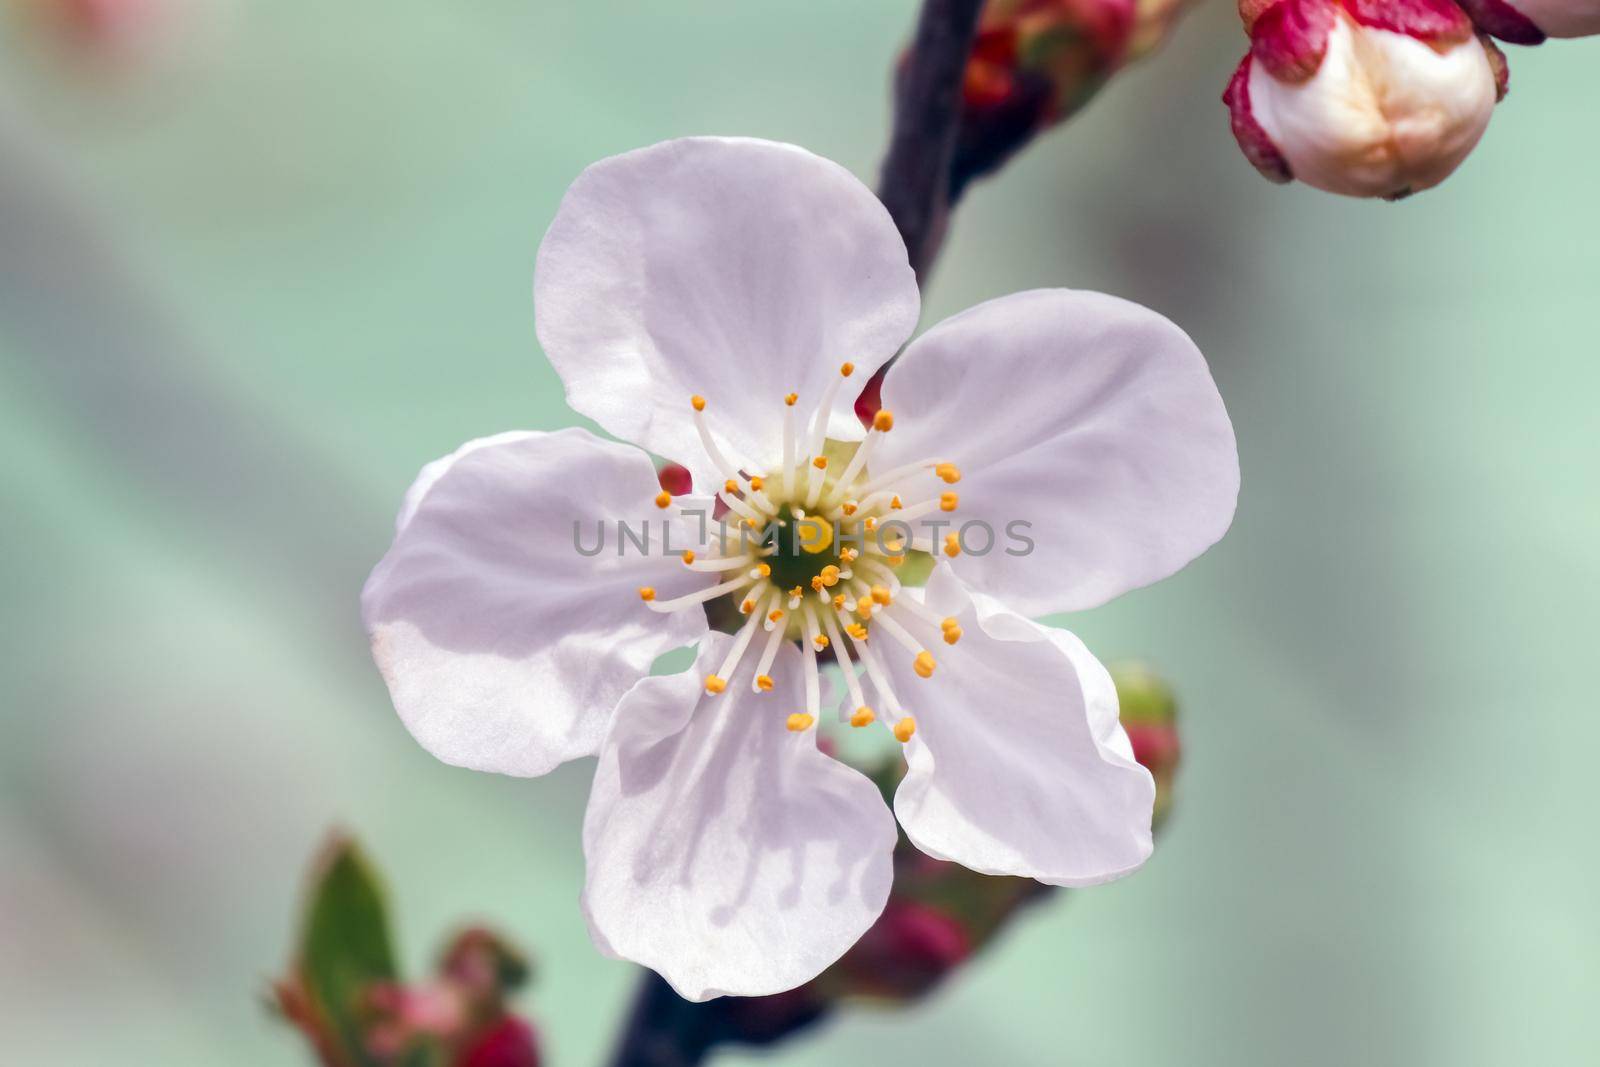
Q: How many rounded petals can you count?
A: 5